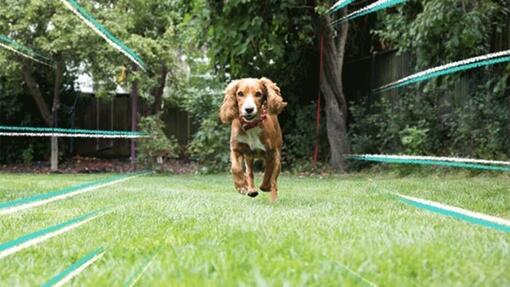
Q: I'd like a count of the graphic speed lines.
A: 13